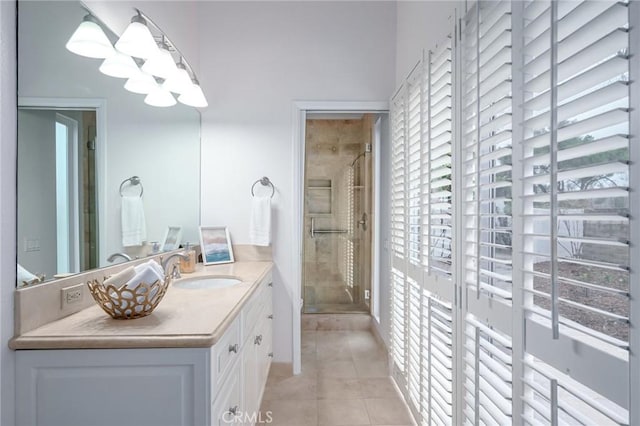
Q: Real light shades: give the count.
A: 4